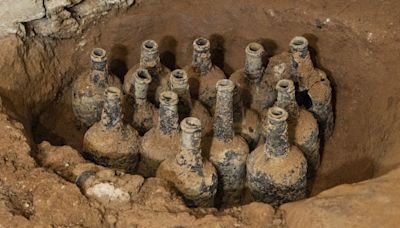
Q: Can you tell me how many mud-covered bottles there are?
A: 13